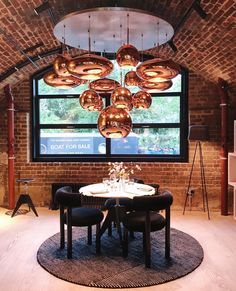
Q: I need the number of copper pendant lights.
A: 12